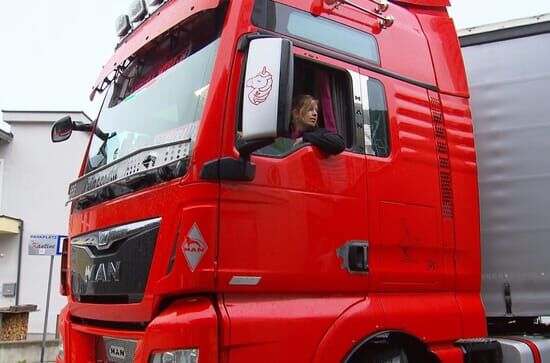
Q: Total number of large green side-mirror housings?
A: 0